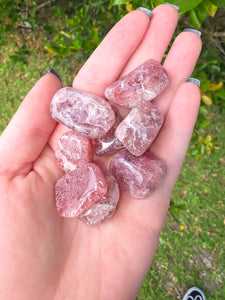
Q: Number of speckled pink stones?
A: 8